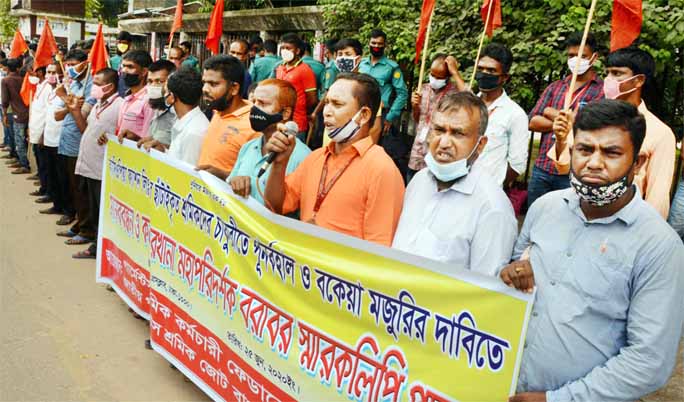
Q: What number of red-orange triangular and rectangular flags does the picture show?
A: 9